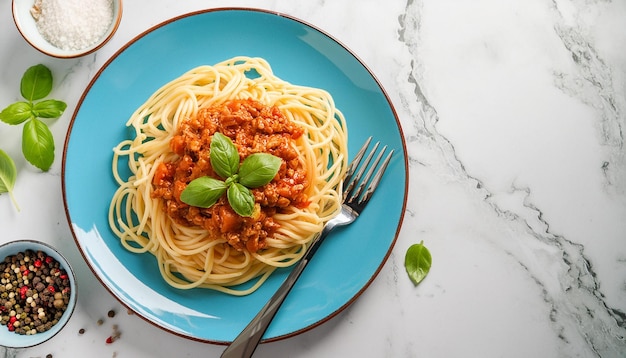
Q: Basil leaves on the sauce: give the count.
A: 4